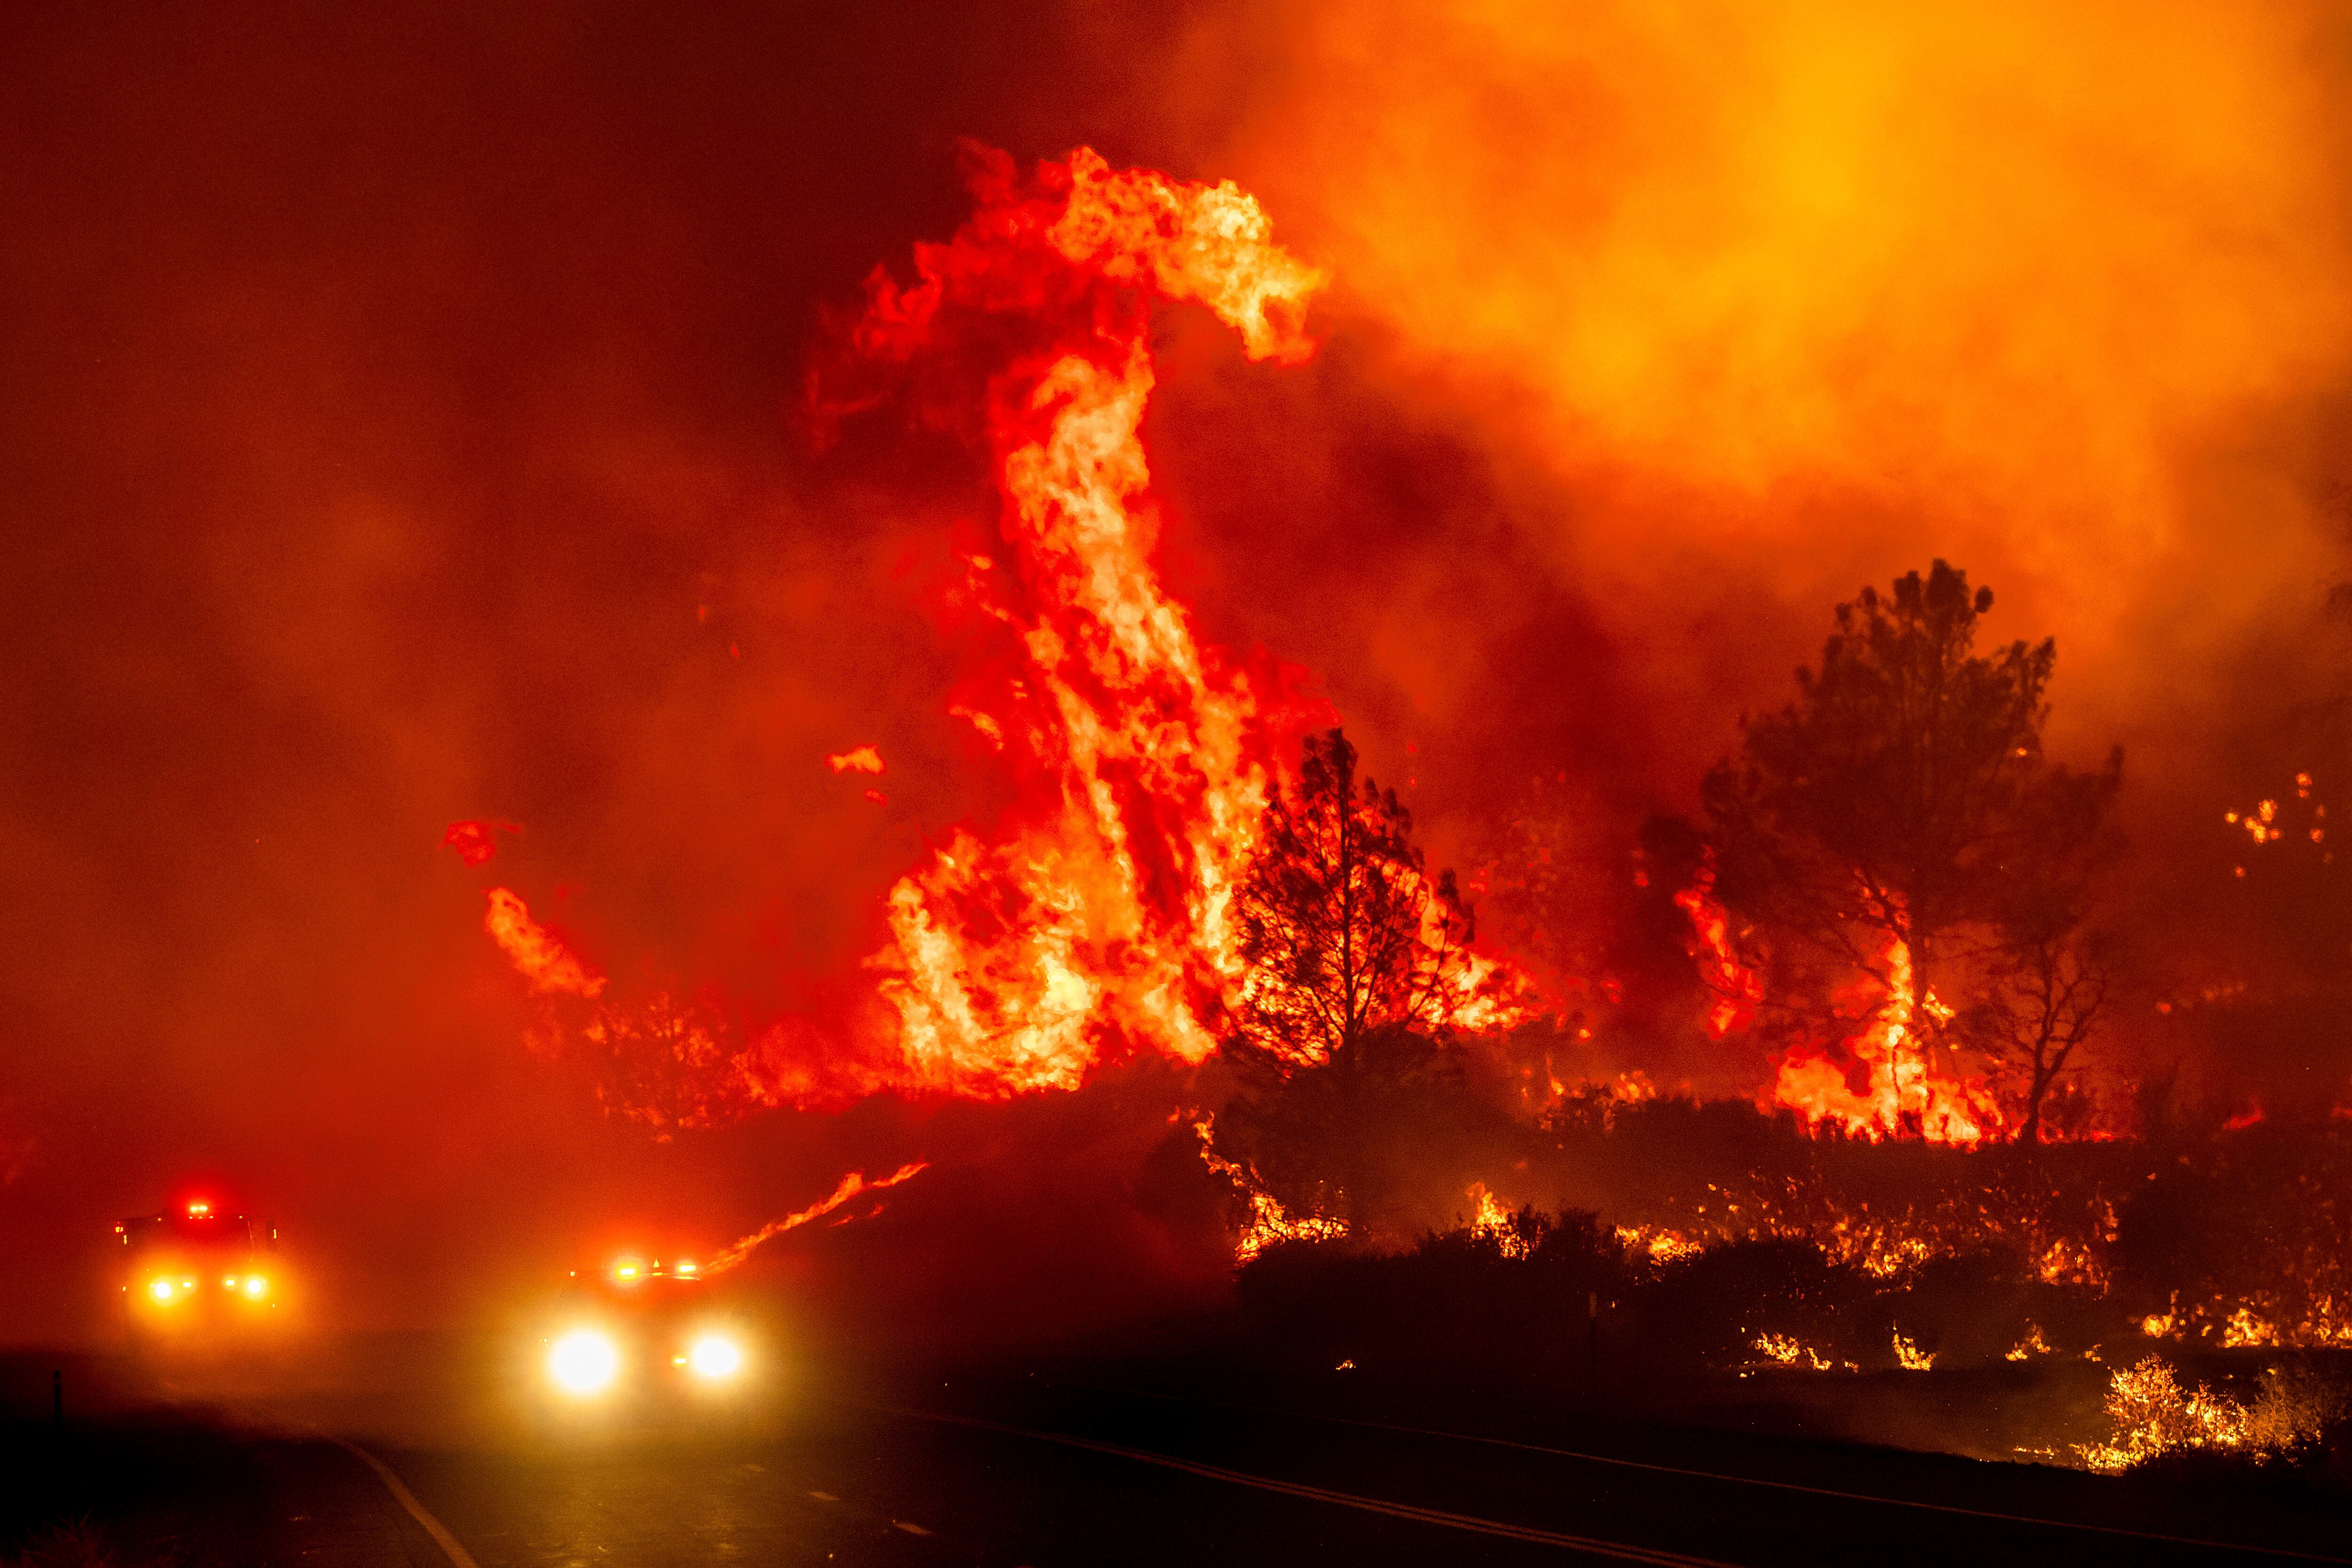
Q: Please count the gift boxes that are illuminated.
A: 0